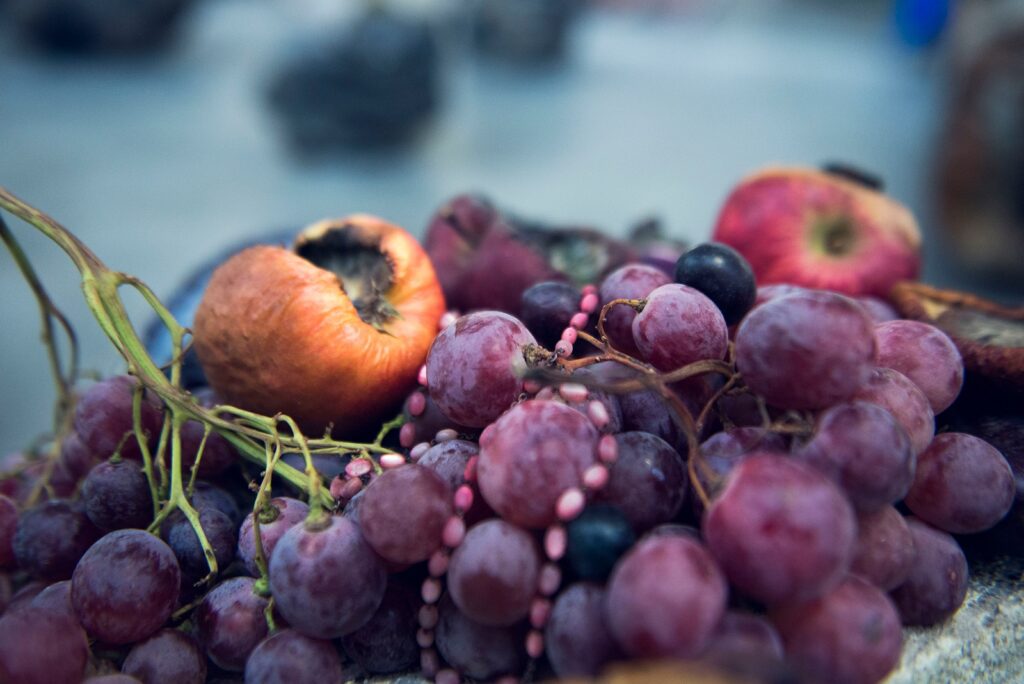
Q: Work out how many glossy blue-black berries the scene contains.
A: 2